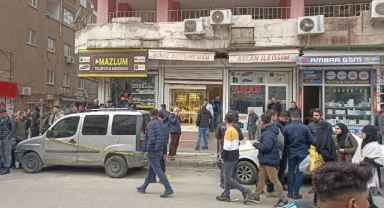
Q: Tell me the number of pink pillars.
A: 3